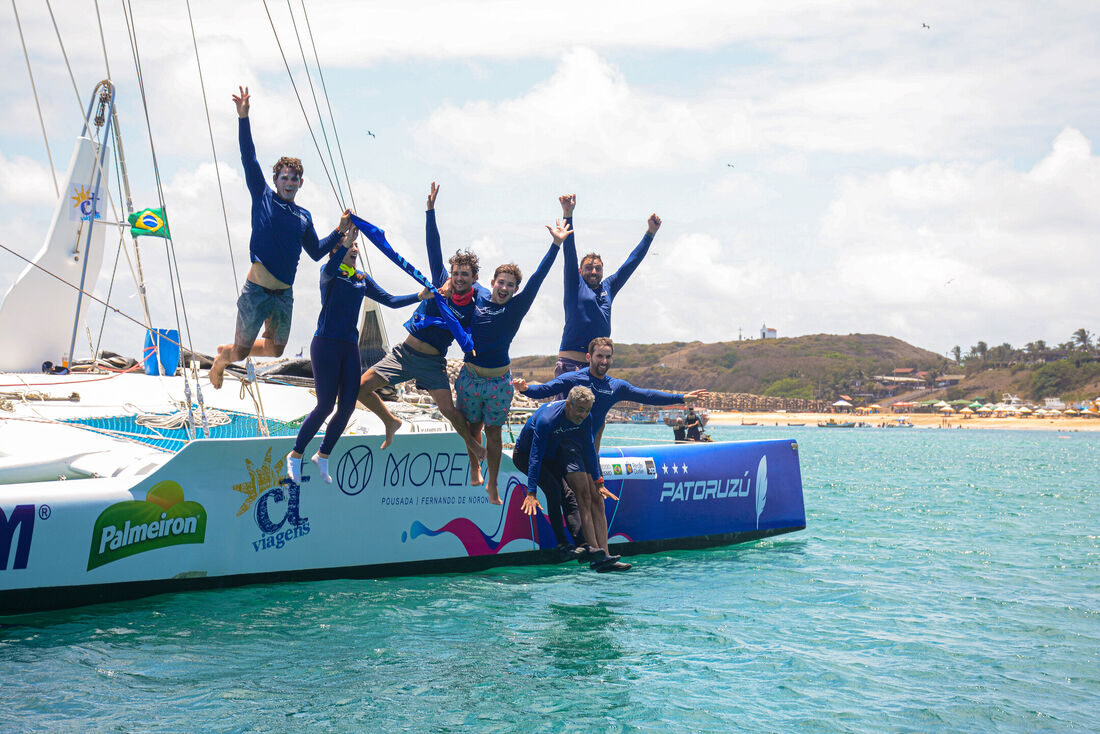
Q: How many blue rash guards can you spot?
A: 7